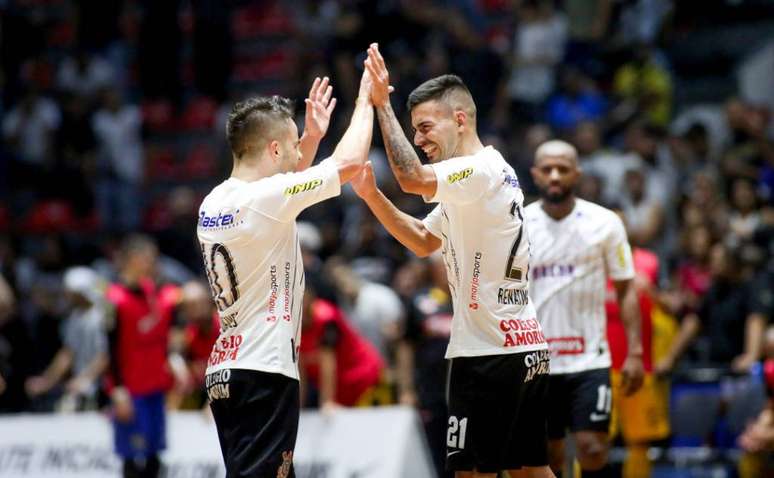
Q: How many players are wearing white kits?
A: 3